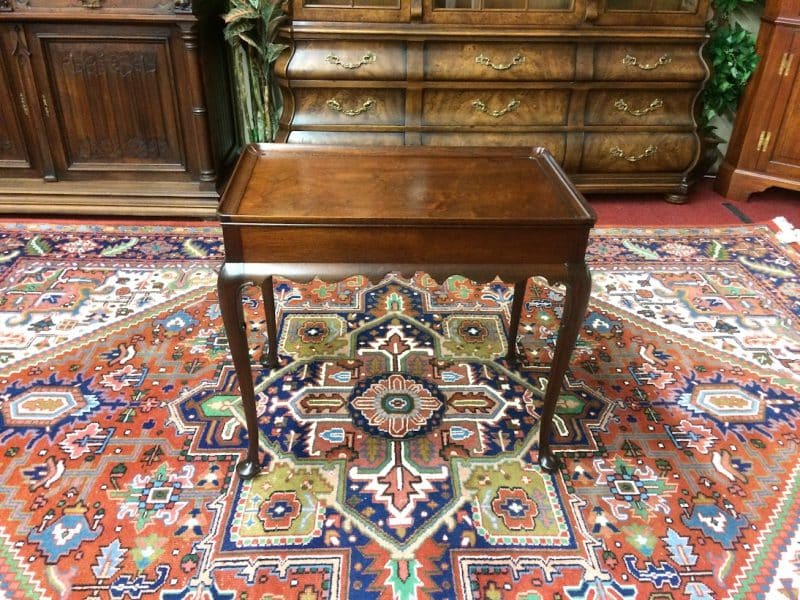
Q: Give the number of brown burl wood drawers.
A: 9